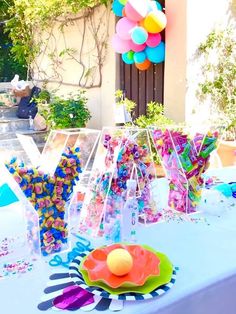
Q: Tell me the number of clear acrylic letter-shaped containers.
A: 3